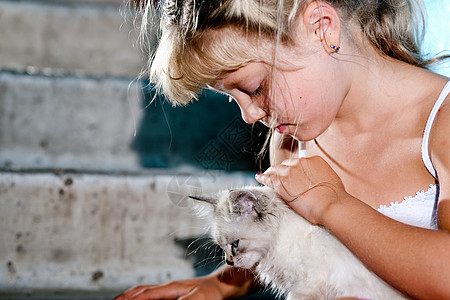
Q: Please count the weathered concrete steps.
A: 3